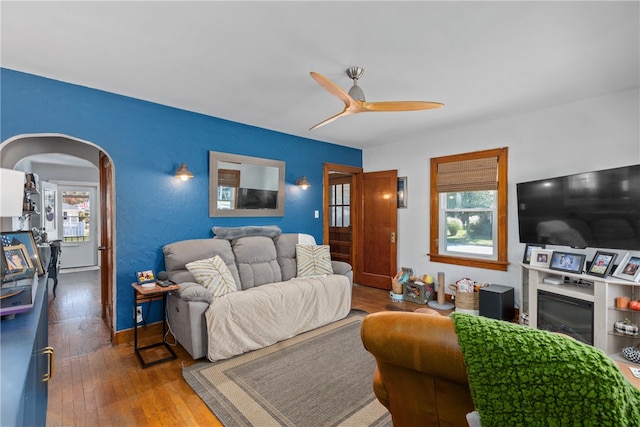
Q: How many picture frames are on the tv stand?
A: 5